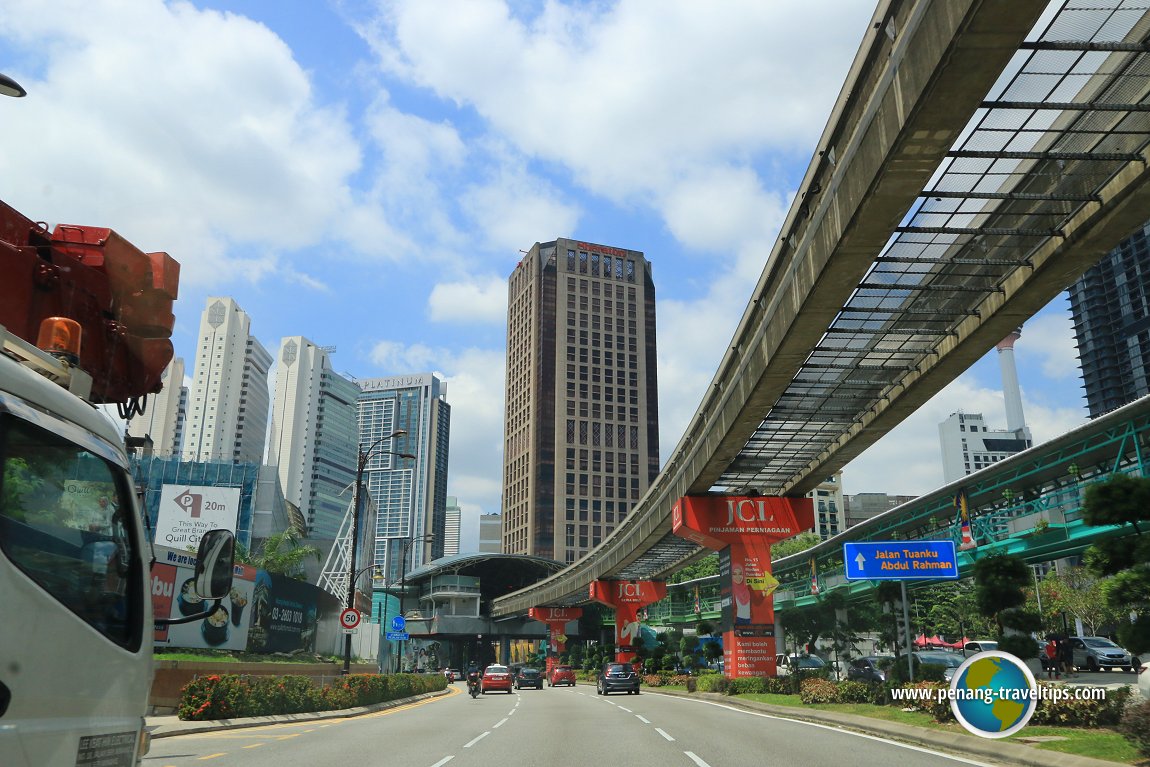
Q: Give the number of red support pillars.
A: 3